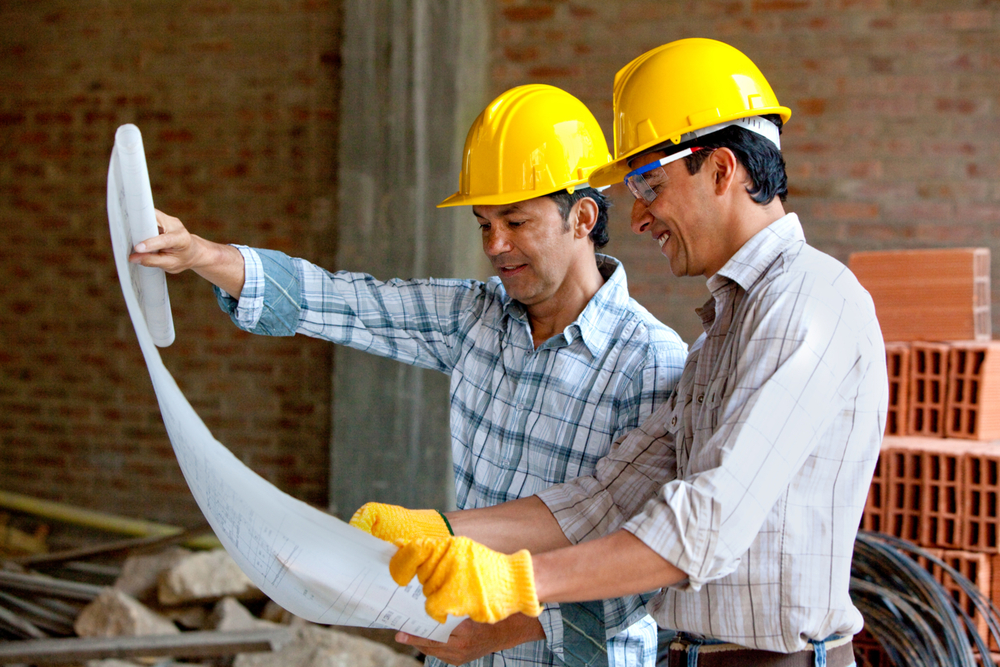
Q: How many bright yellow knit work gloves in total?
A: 2